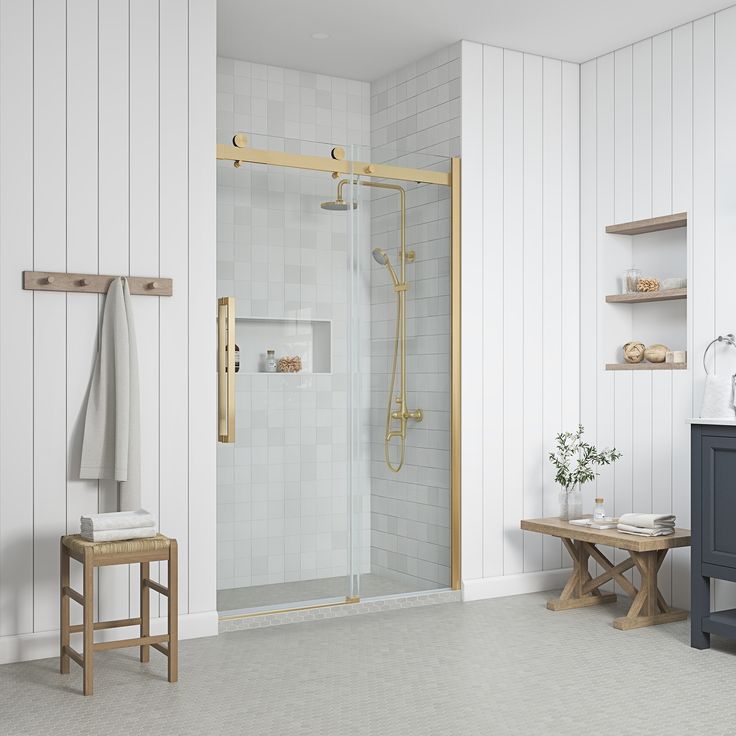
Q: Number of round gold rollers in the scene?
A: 2